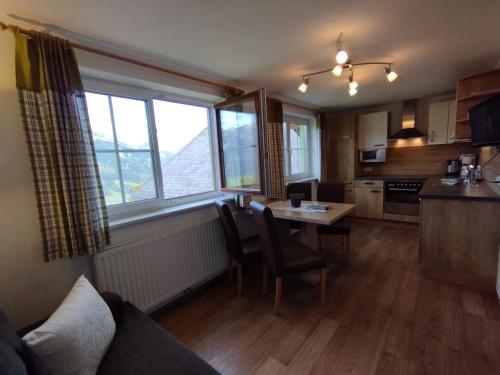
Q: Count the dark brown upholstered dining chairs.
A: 4